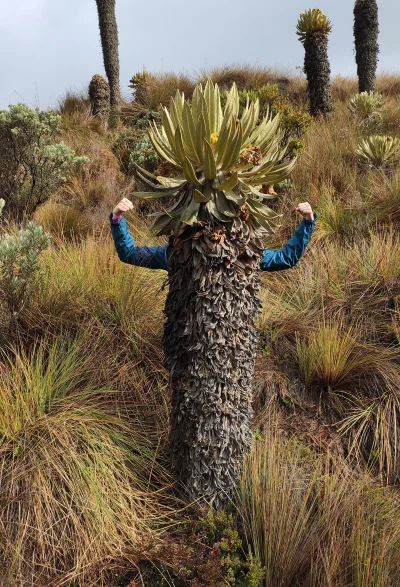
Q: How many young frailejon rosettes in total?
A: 2